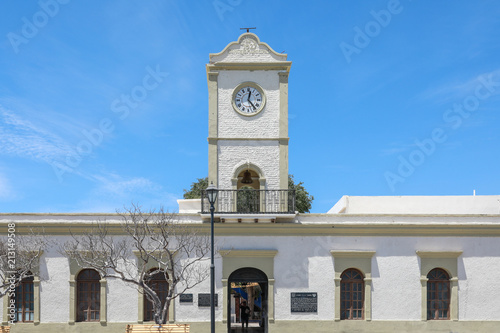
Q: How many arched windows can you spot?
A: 5